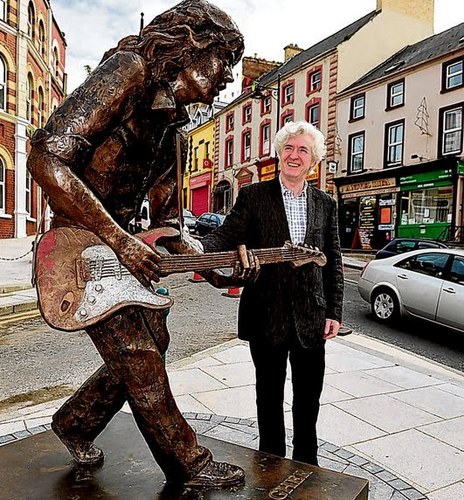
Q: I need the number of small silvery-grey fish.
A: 0